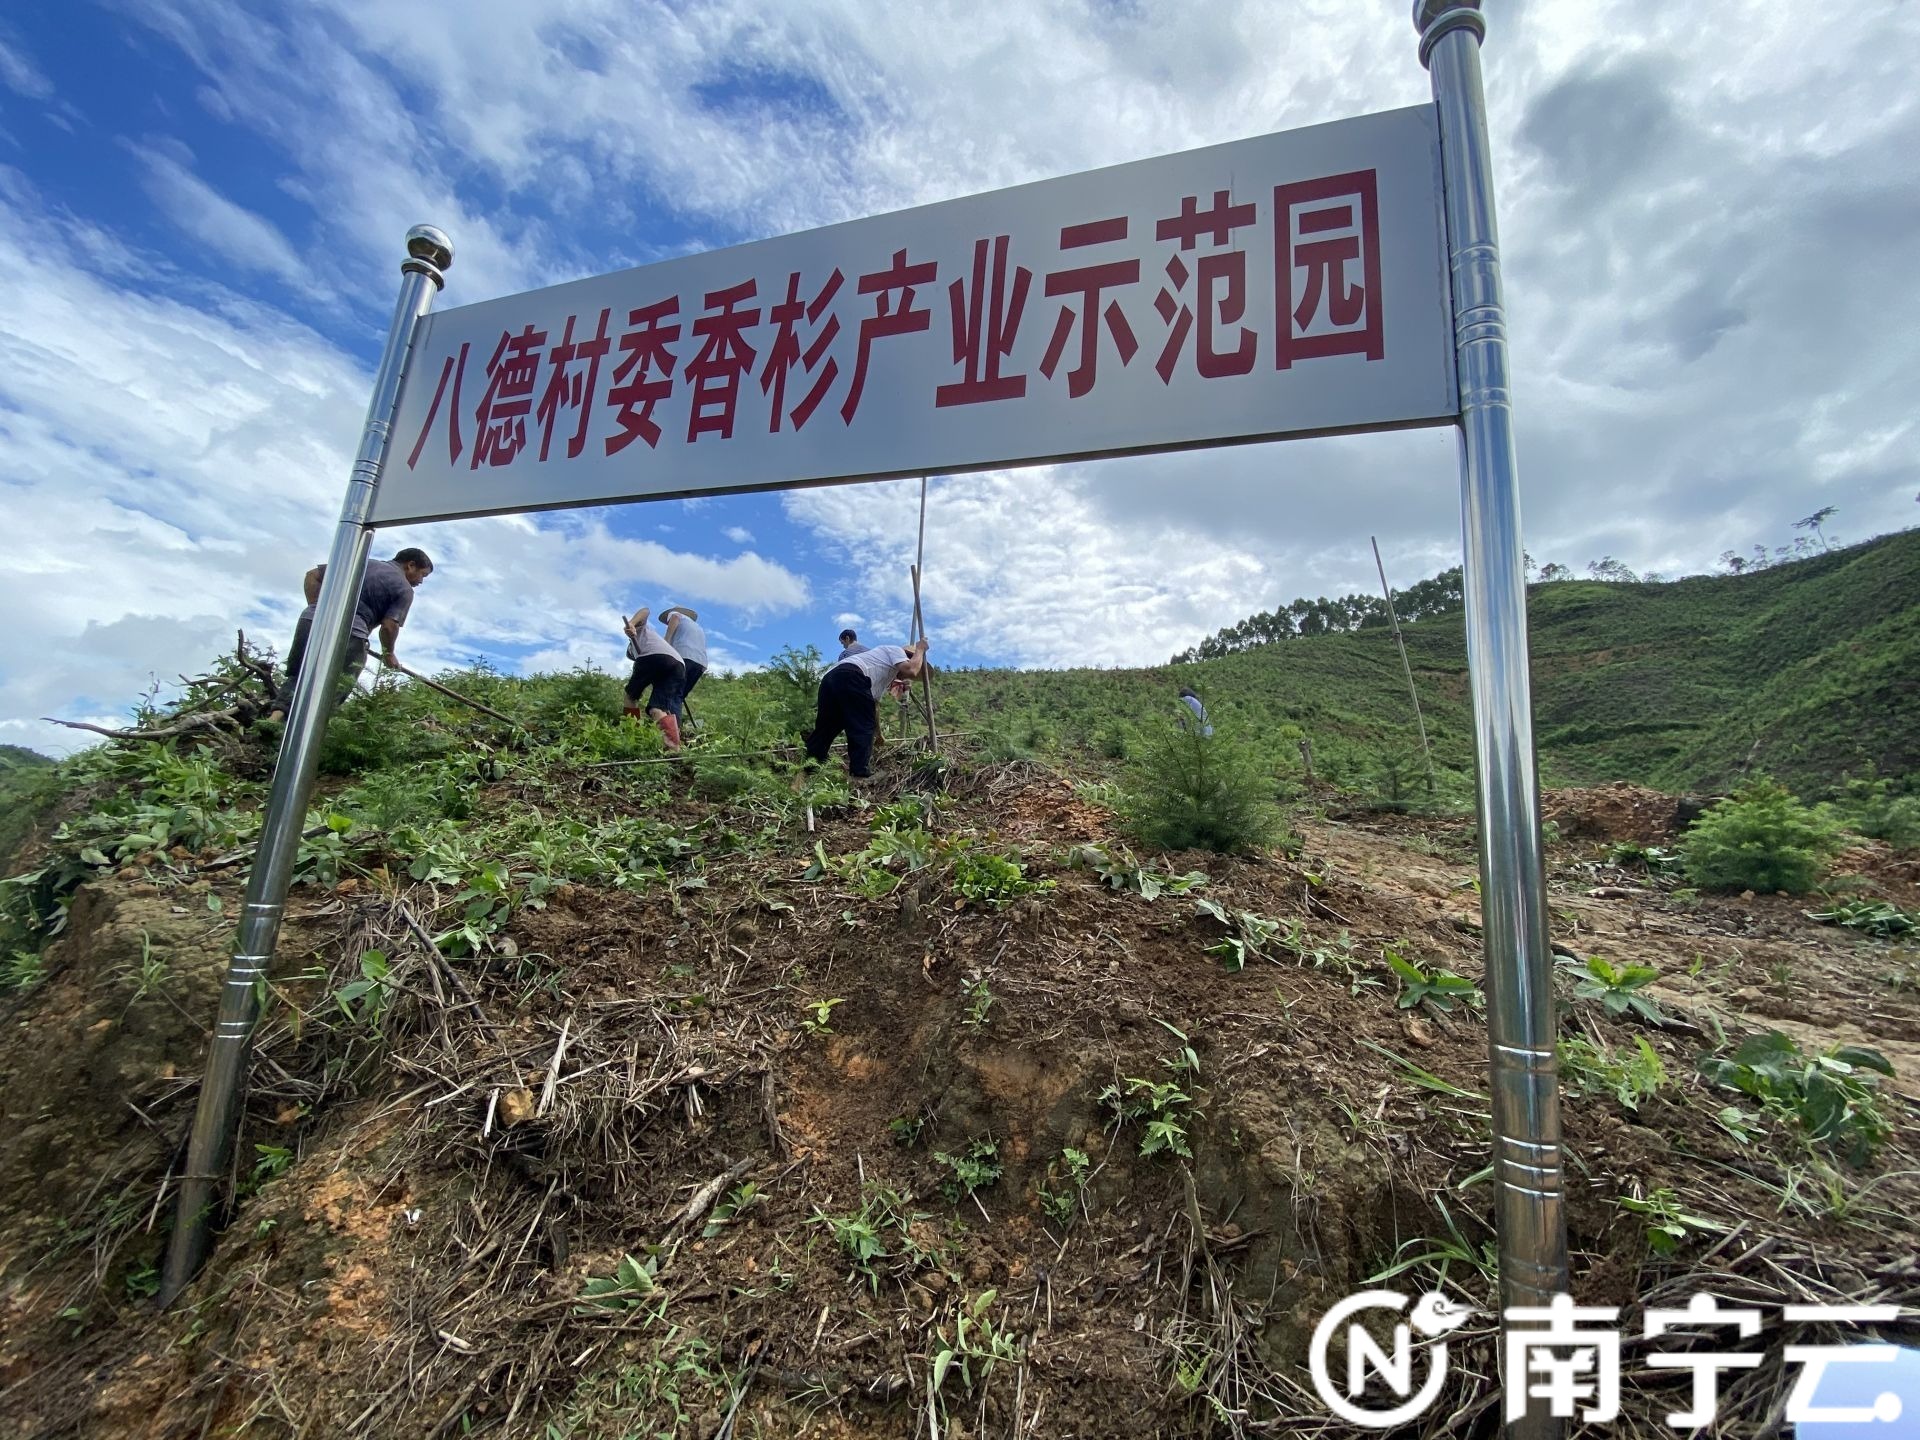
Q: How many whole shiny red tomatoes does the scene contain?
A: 0